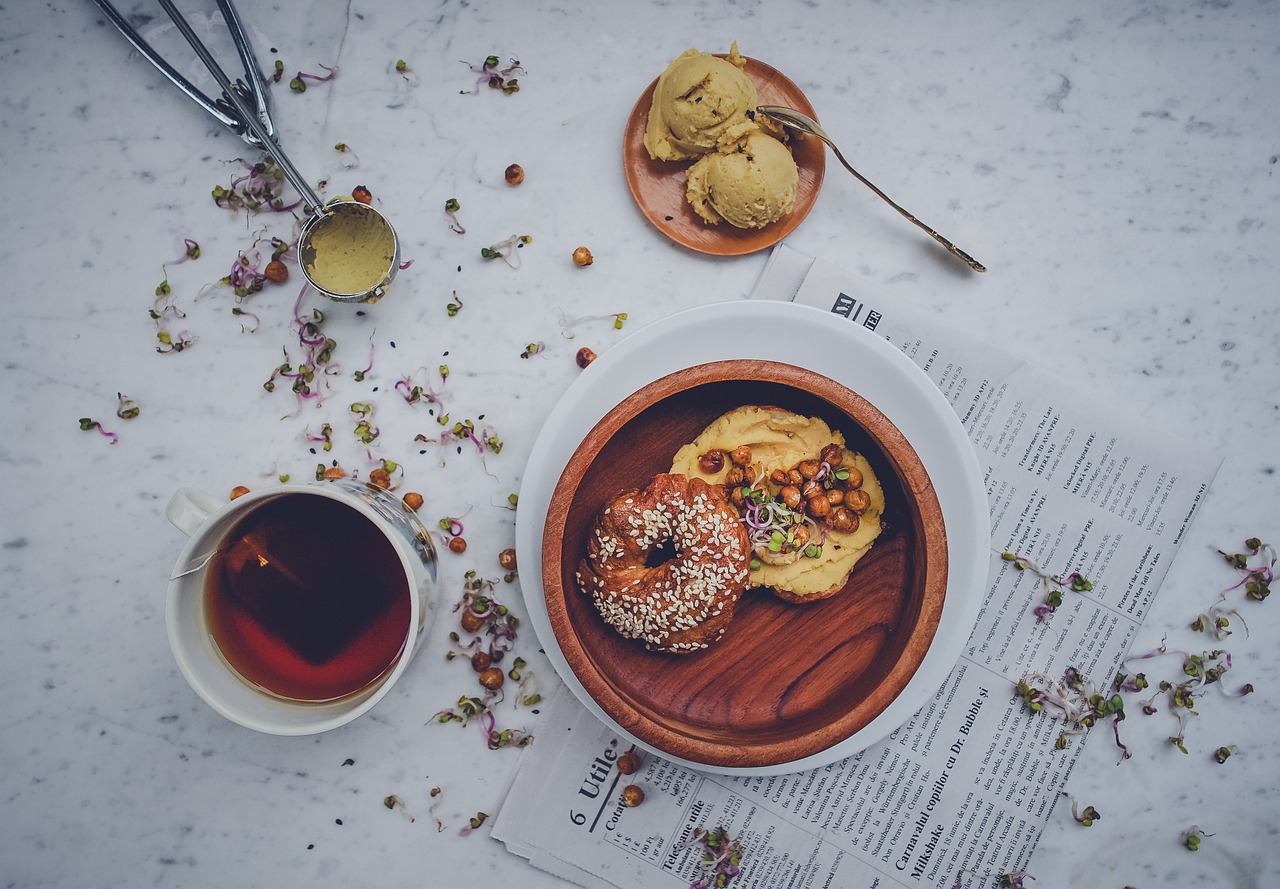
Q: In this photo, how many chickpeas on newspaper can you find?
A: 2